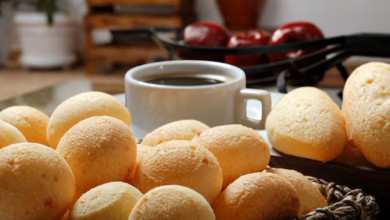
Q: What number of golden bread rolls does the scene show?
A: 15